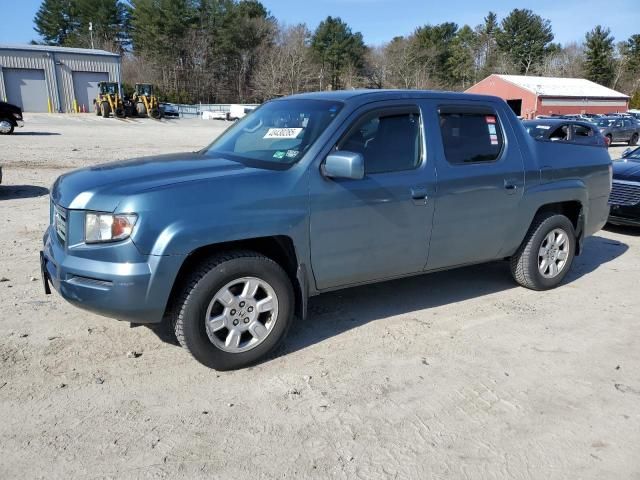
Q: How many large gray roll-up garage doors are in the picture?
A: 2